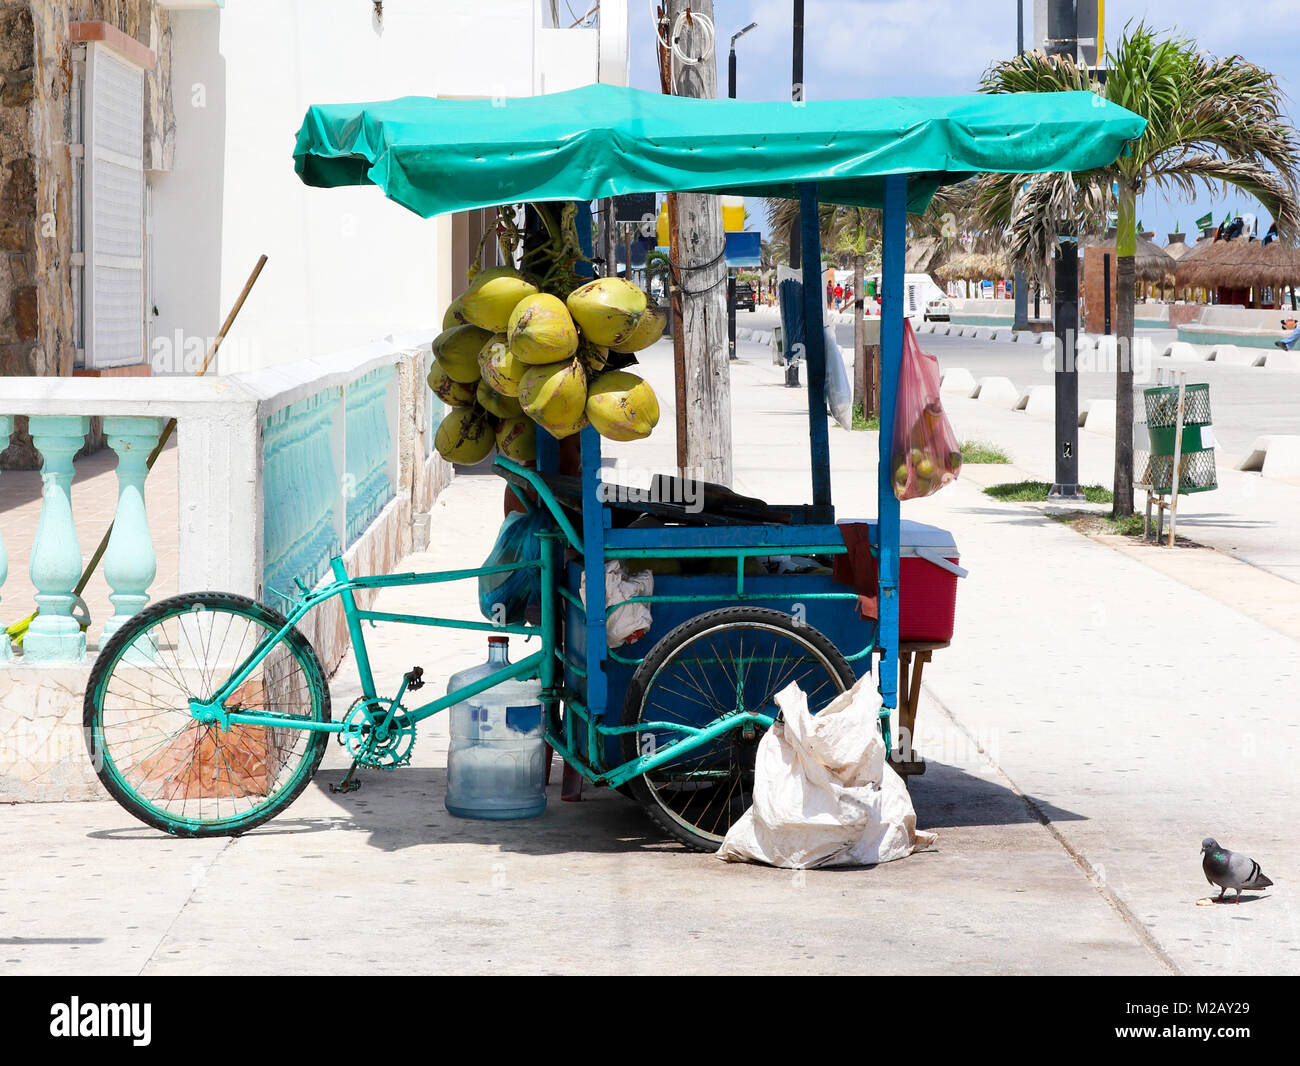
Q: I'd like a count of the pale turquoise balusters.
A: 3